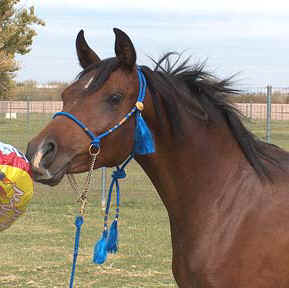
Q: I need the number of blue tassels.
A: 3